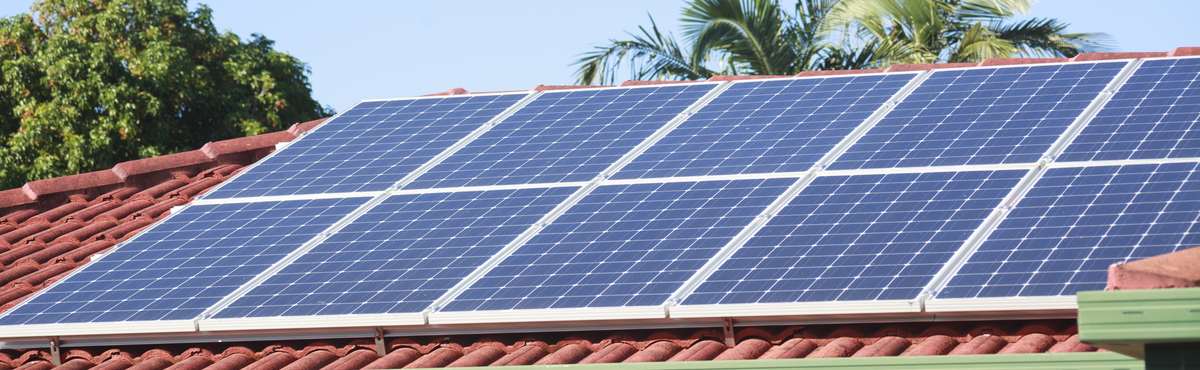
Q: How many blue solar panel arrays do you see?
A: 10